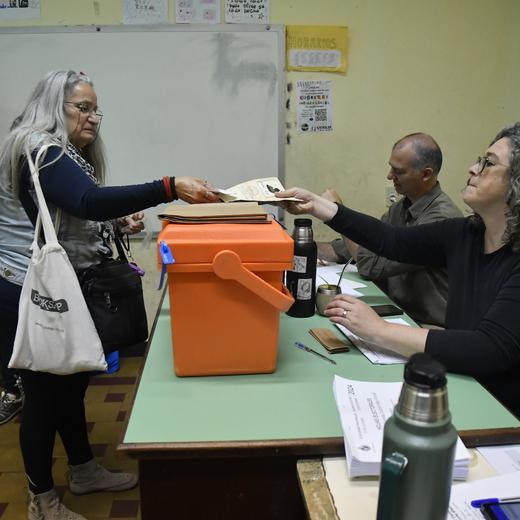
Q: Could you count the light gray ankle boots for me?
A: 2